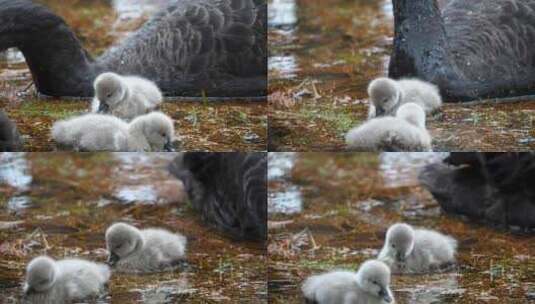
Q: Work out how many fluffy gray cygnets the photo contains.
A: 8